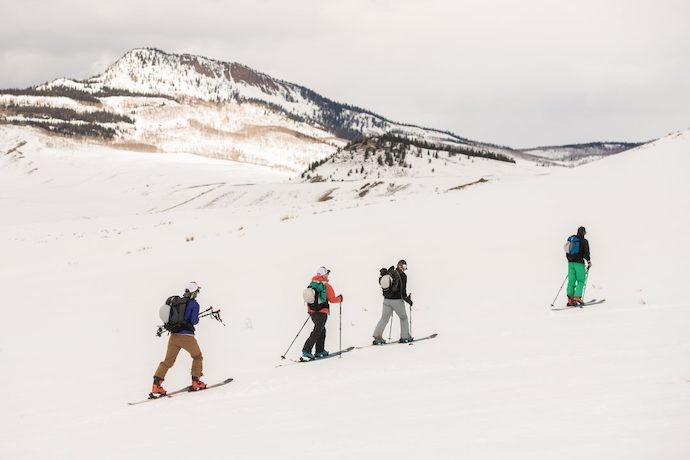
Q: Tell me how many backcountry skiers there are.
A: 4